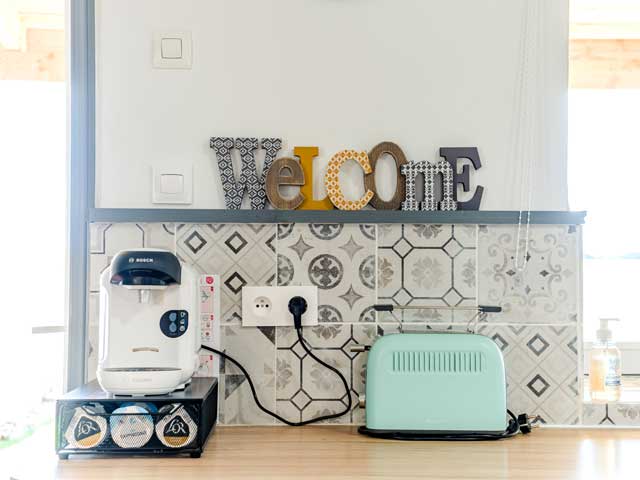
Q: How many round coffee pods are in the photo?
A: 3